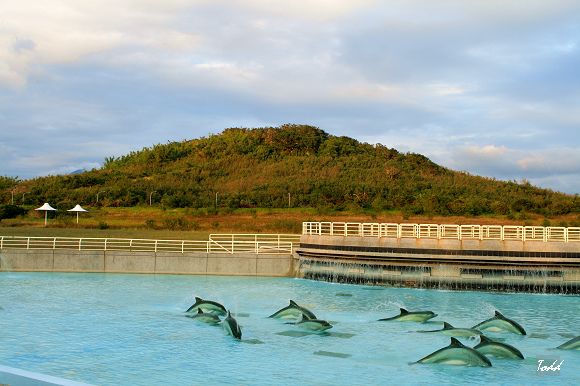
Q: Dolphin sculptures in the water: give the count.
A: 11